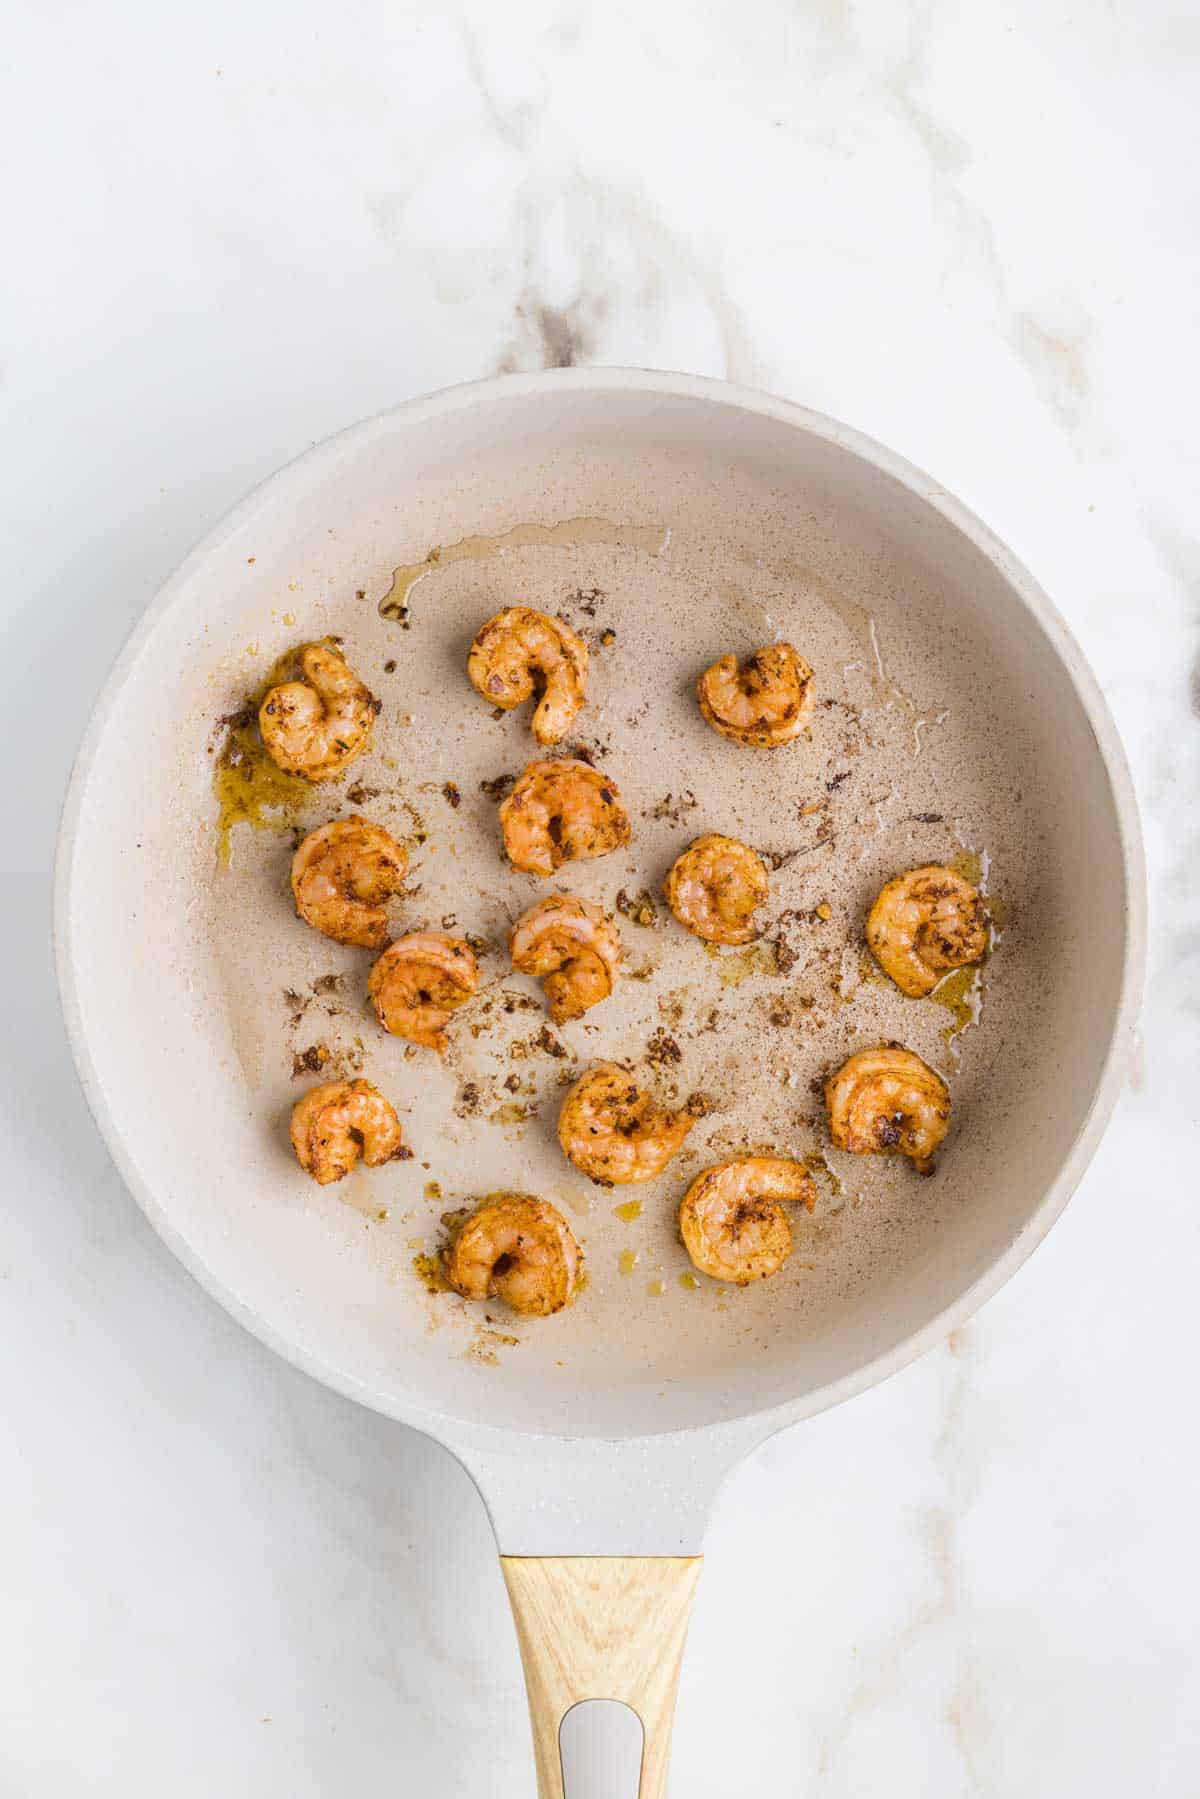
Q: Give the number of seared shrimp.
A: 14